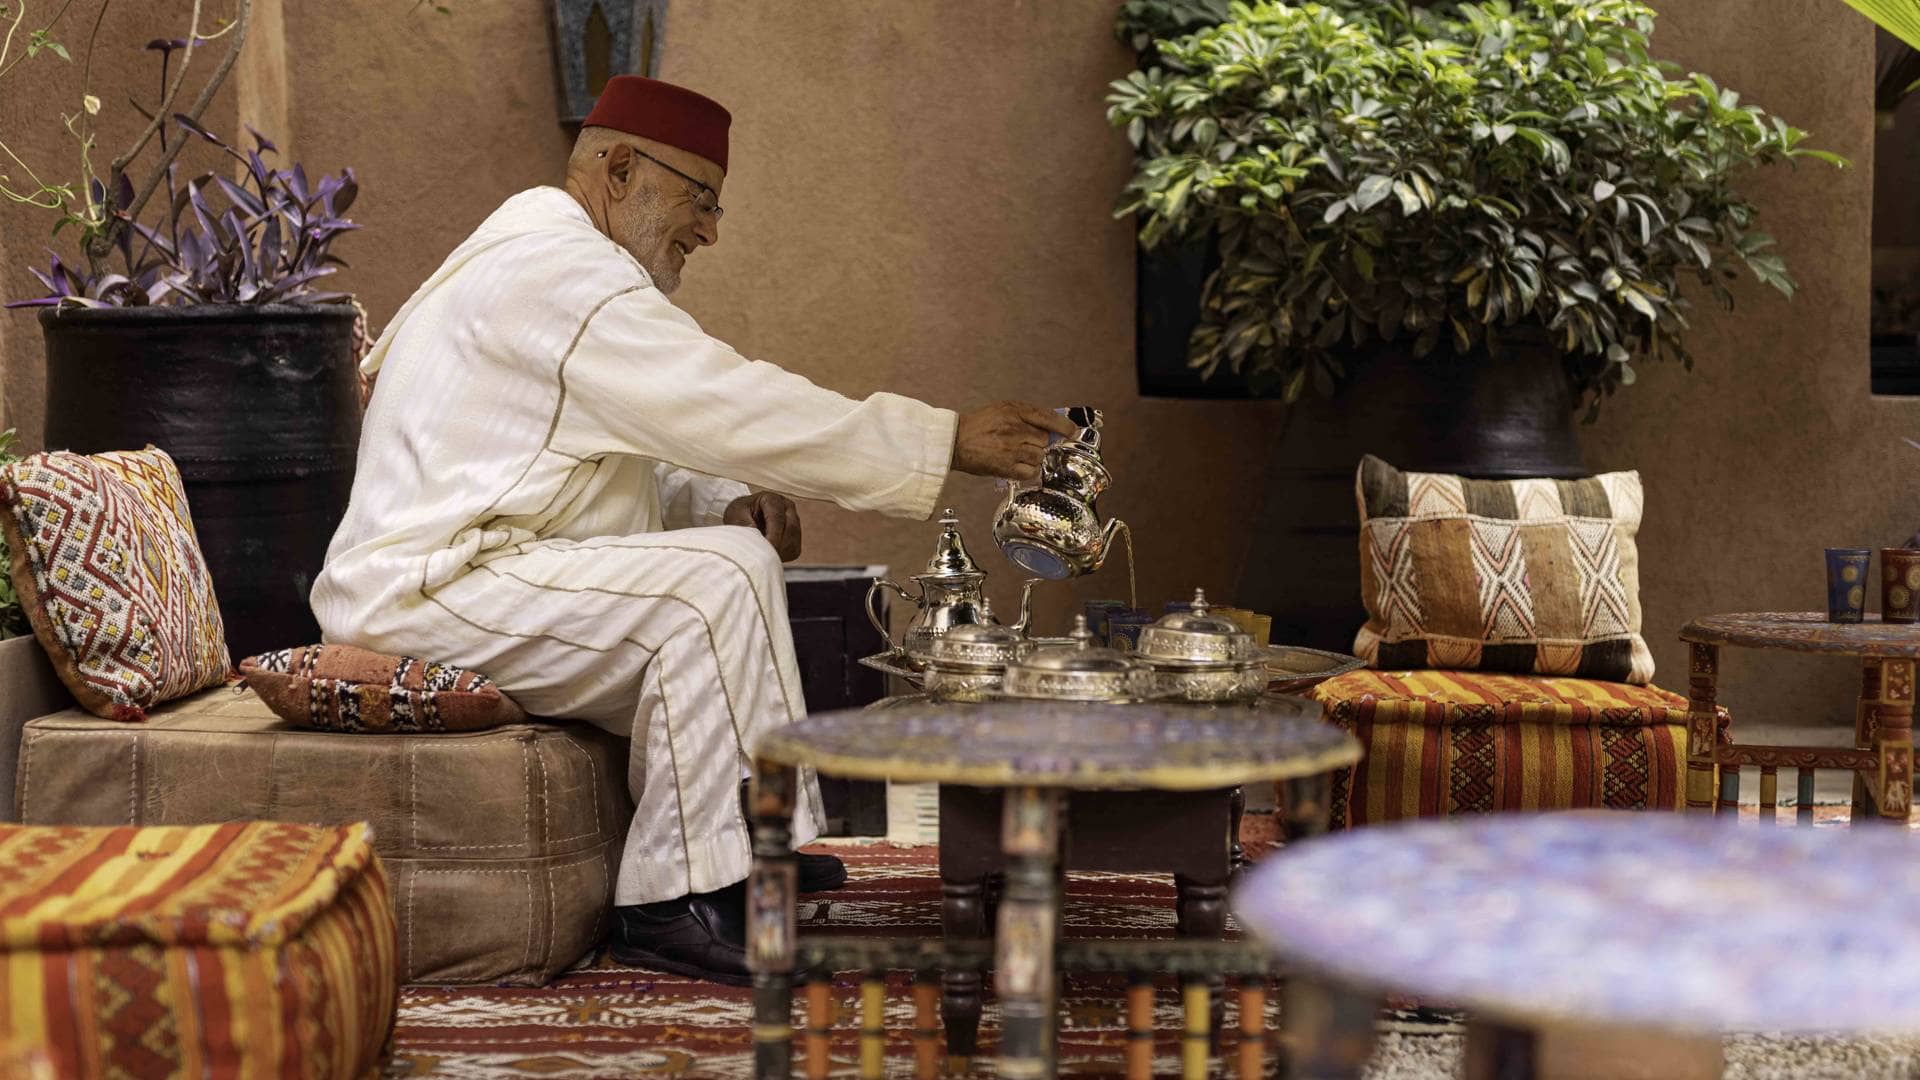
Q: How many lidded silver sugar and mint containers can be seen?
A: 3